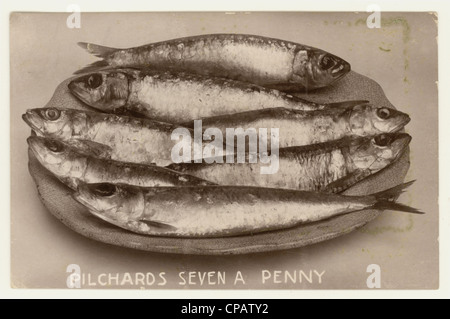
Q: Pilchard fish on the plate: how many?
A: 7